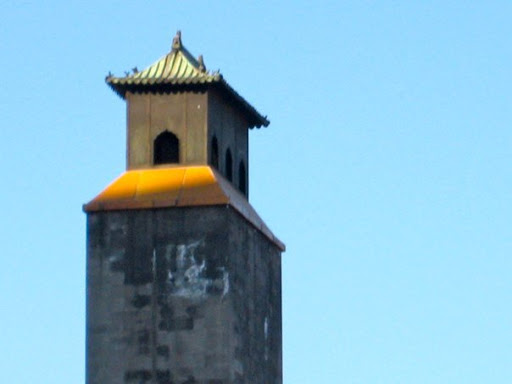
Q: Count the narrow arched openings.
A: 4